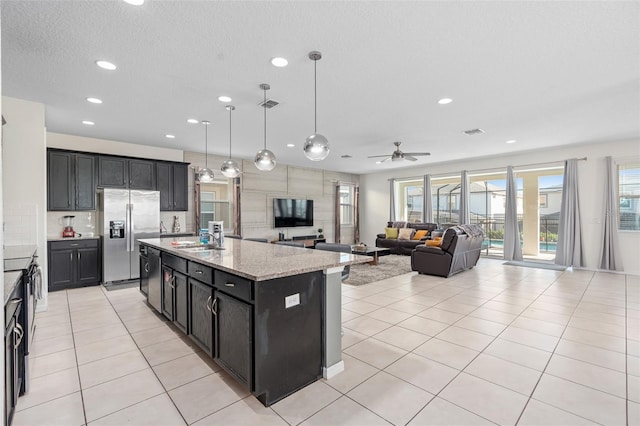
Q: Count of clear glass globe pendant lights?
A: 4